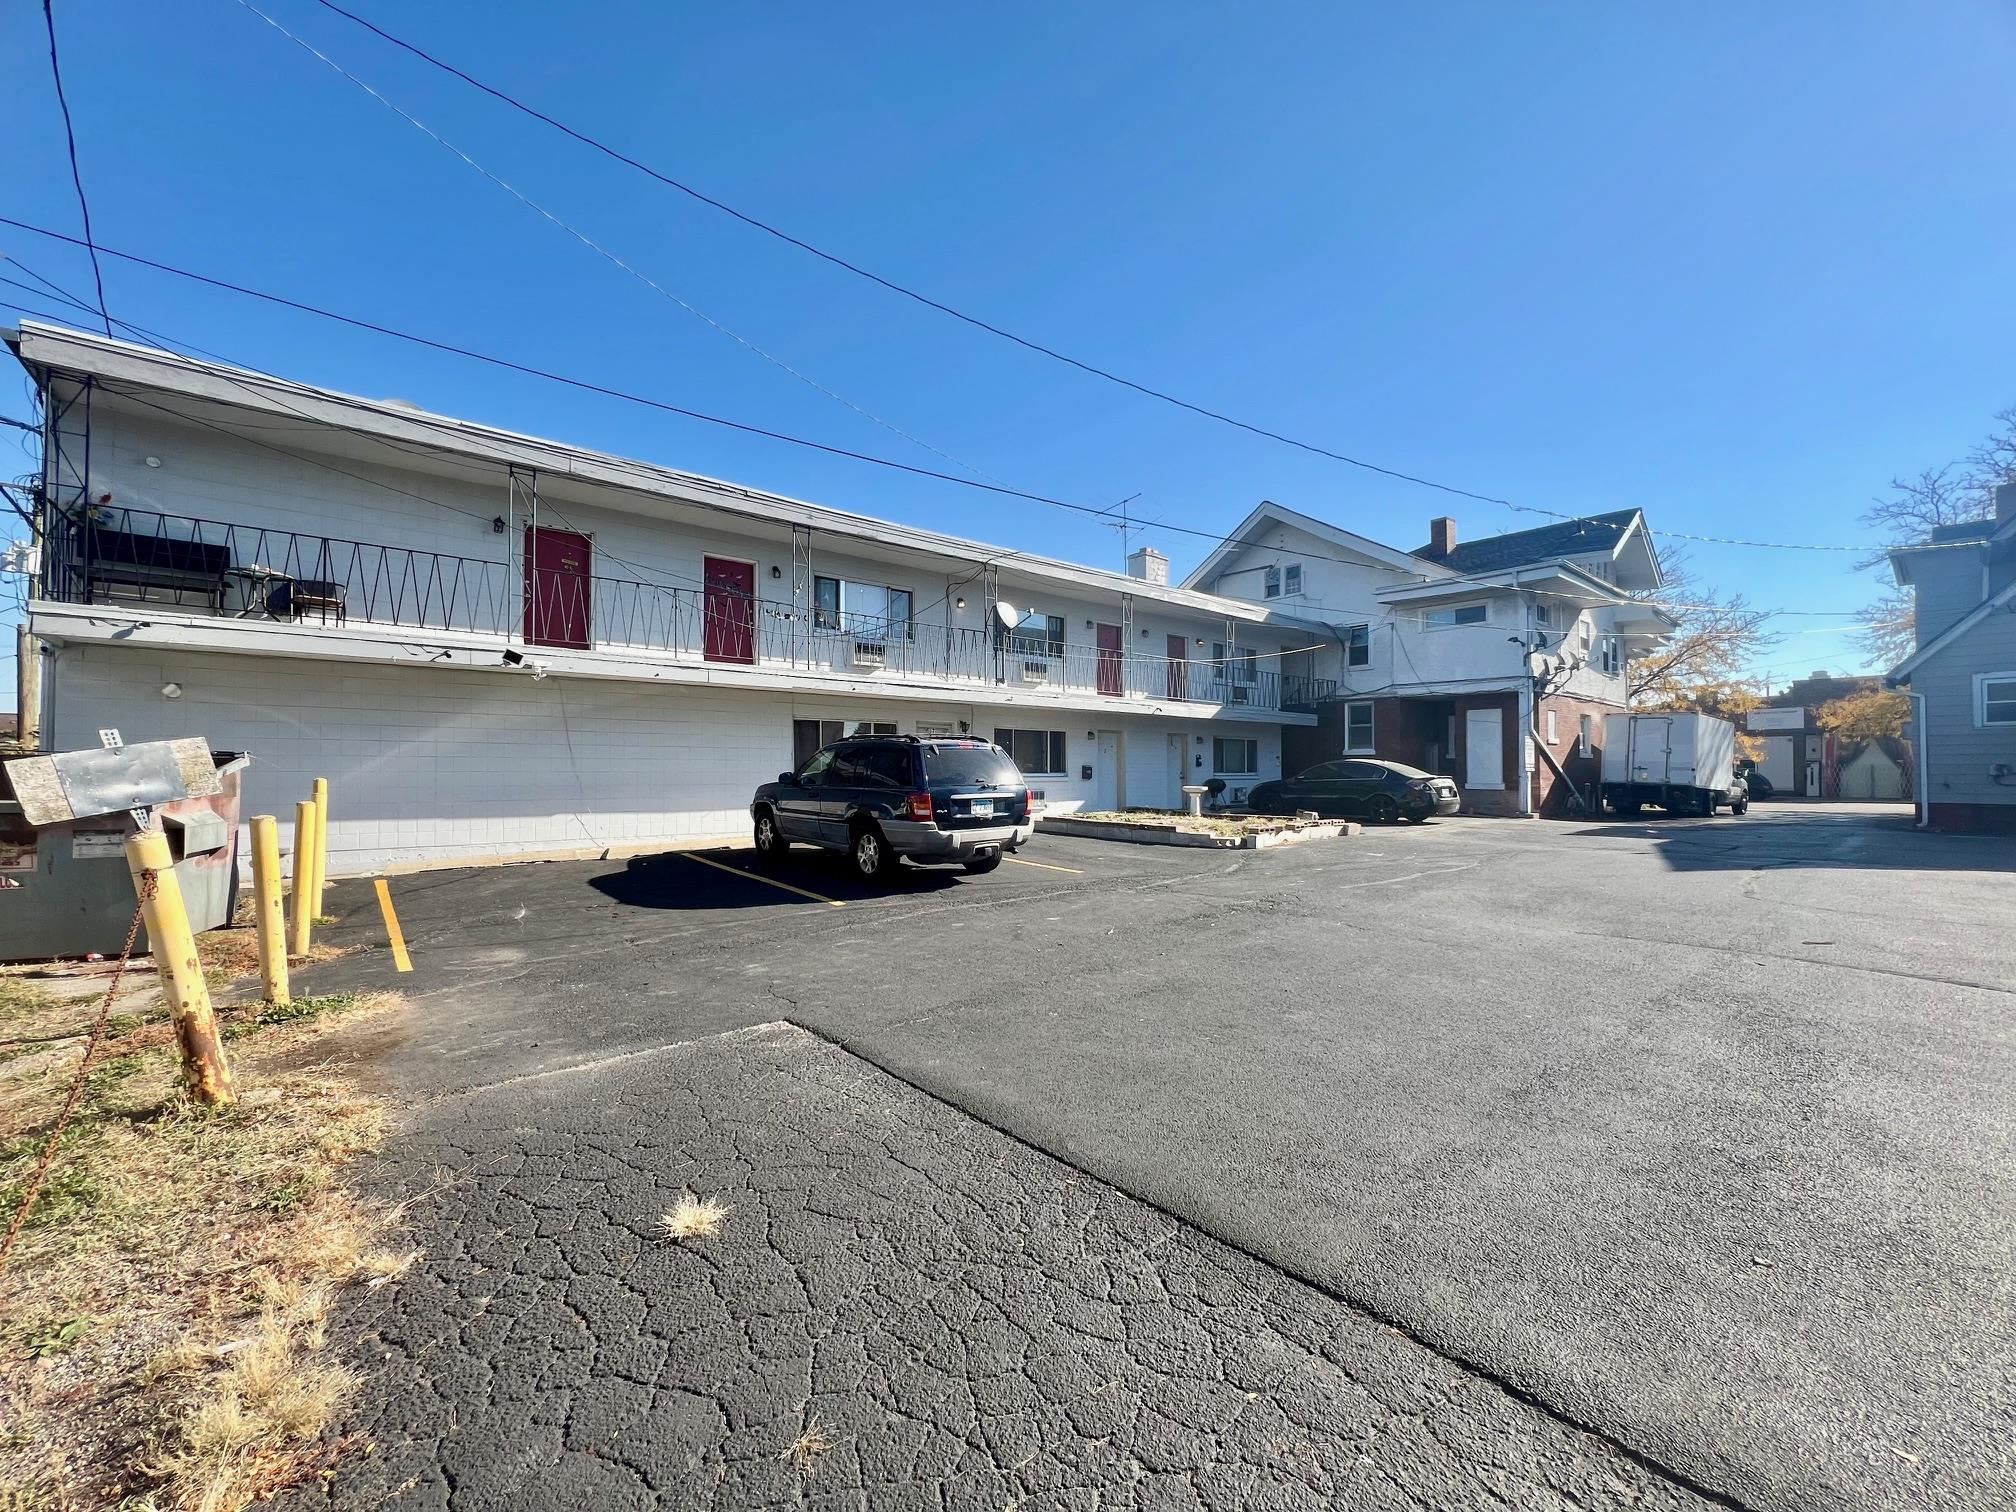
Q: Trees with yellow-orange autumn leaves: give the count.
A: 2